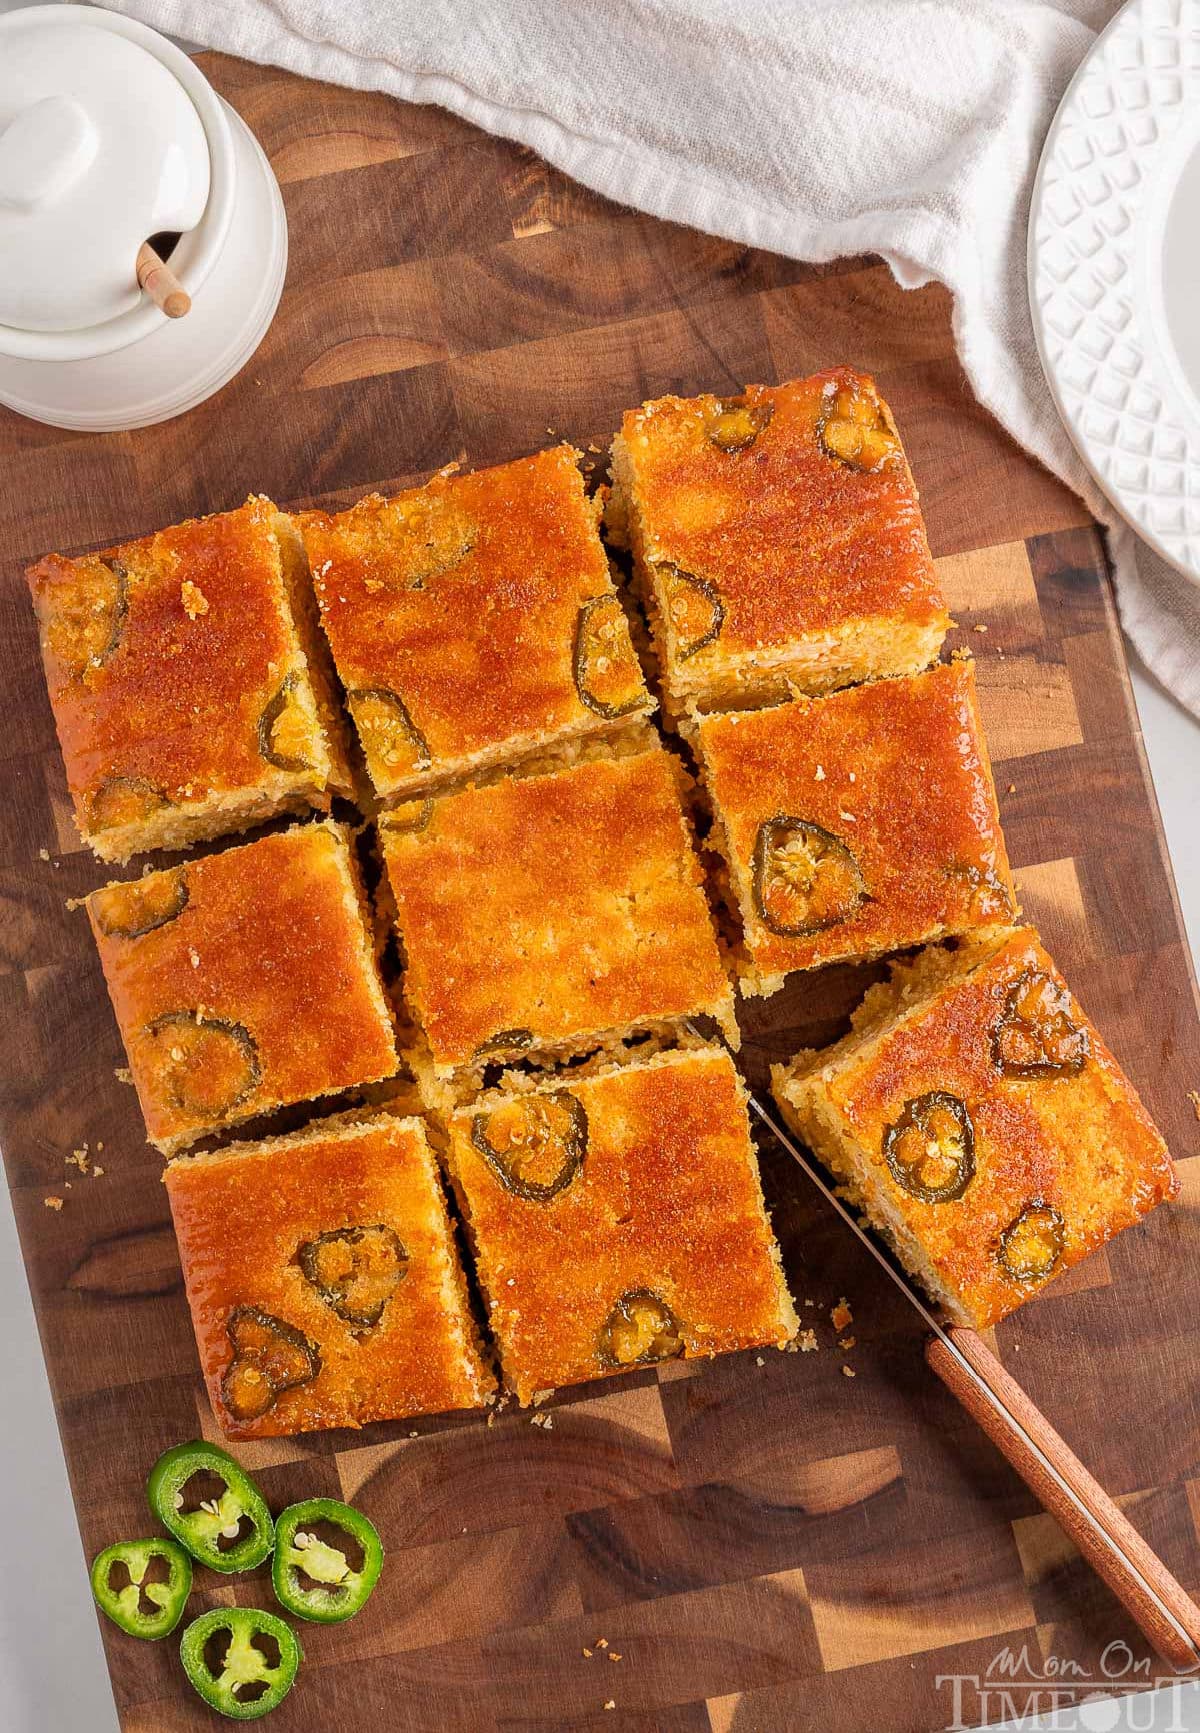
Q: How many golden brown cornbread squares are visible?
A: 9